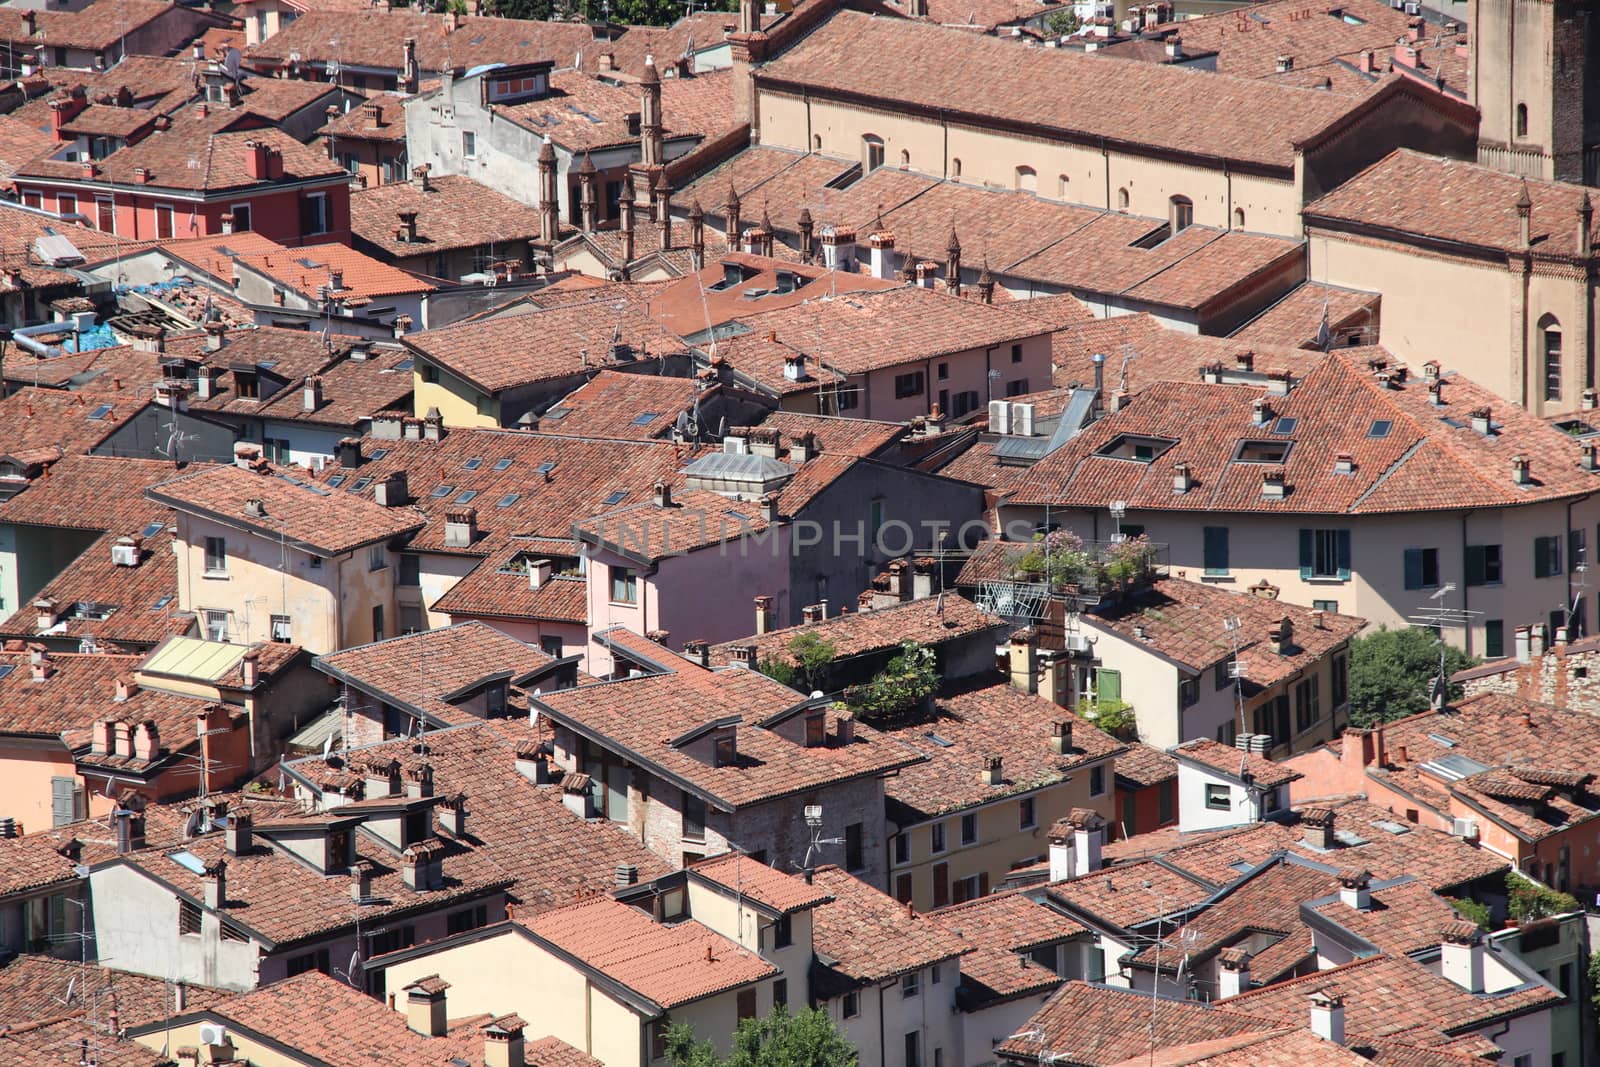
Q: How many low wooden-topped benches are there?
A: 0